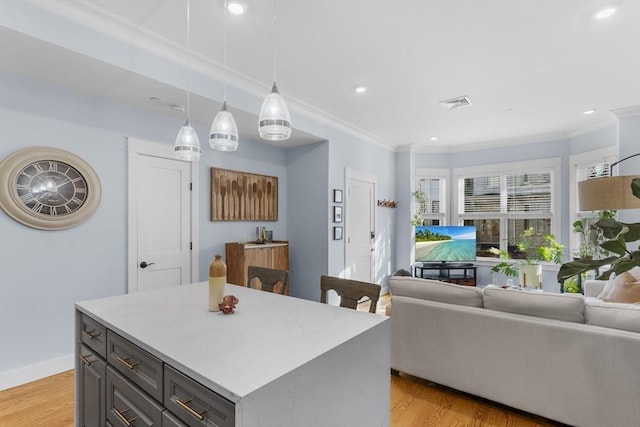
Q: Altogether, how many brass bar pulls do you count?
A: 5